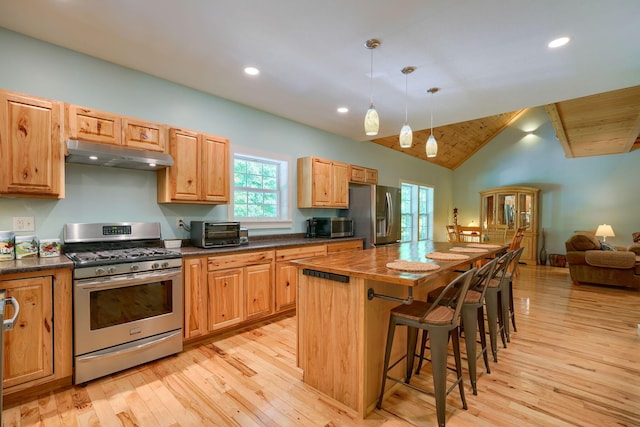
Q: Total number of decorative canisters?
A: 3